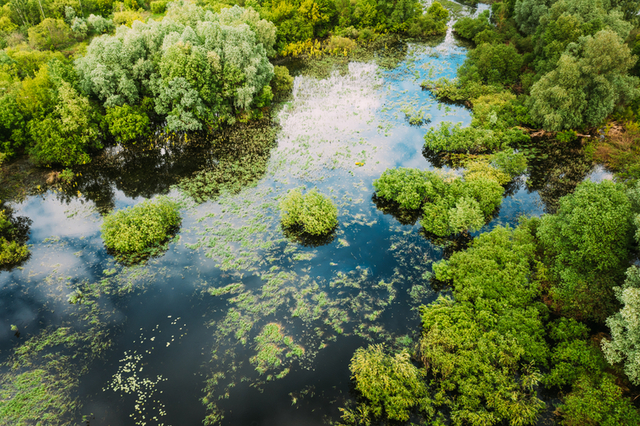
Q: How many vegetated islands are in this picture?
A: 3